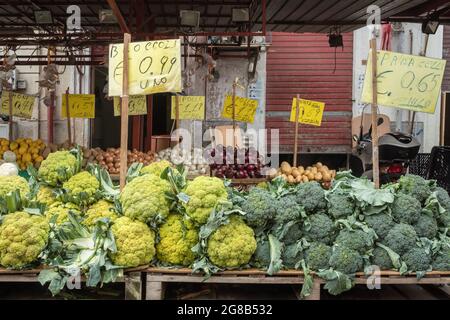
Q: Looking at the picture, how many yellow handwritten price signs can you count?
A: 8